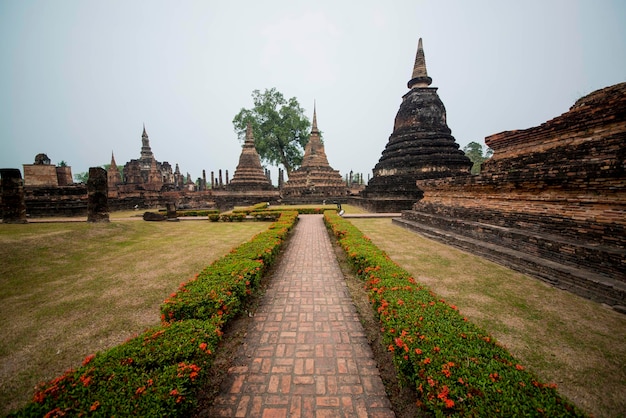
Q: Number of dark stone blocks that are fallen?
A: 1